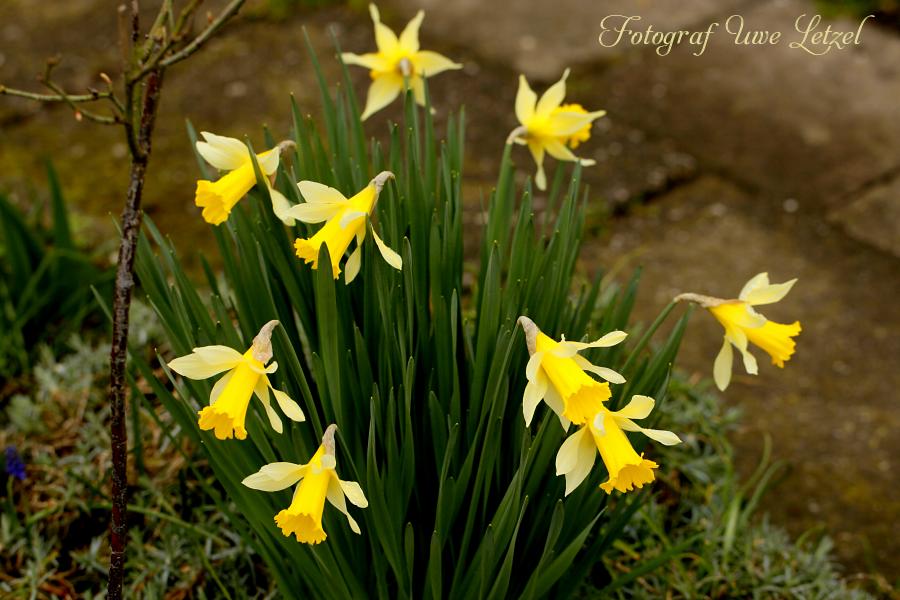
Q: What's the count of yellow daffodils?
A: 9